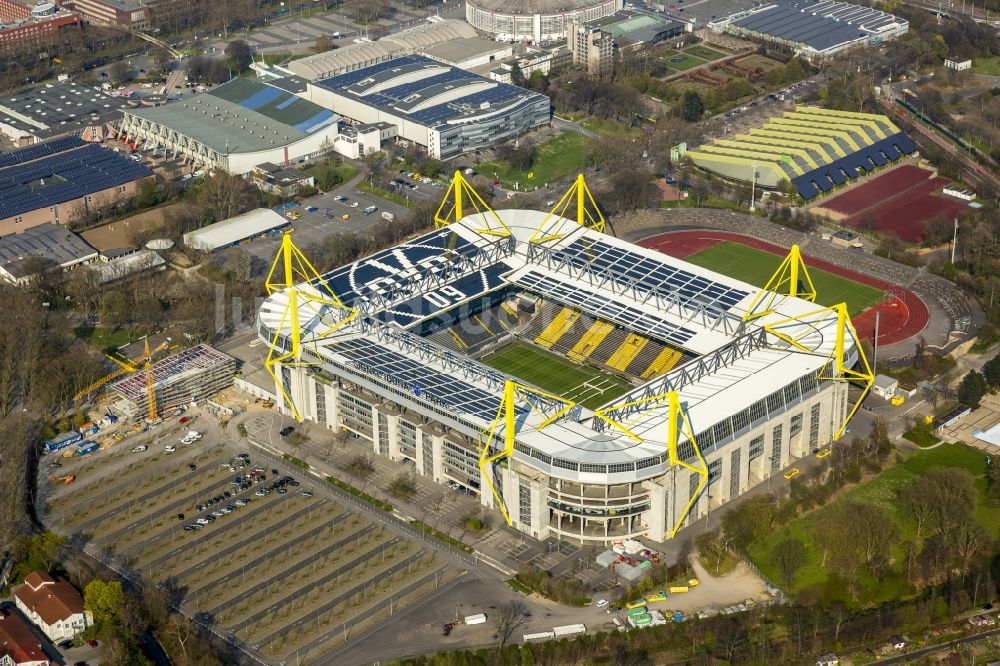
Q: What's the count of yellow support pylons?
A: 8